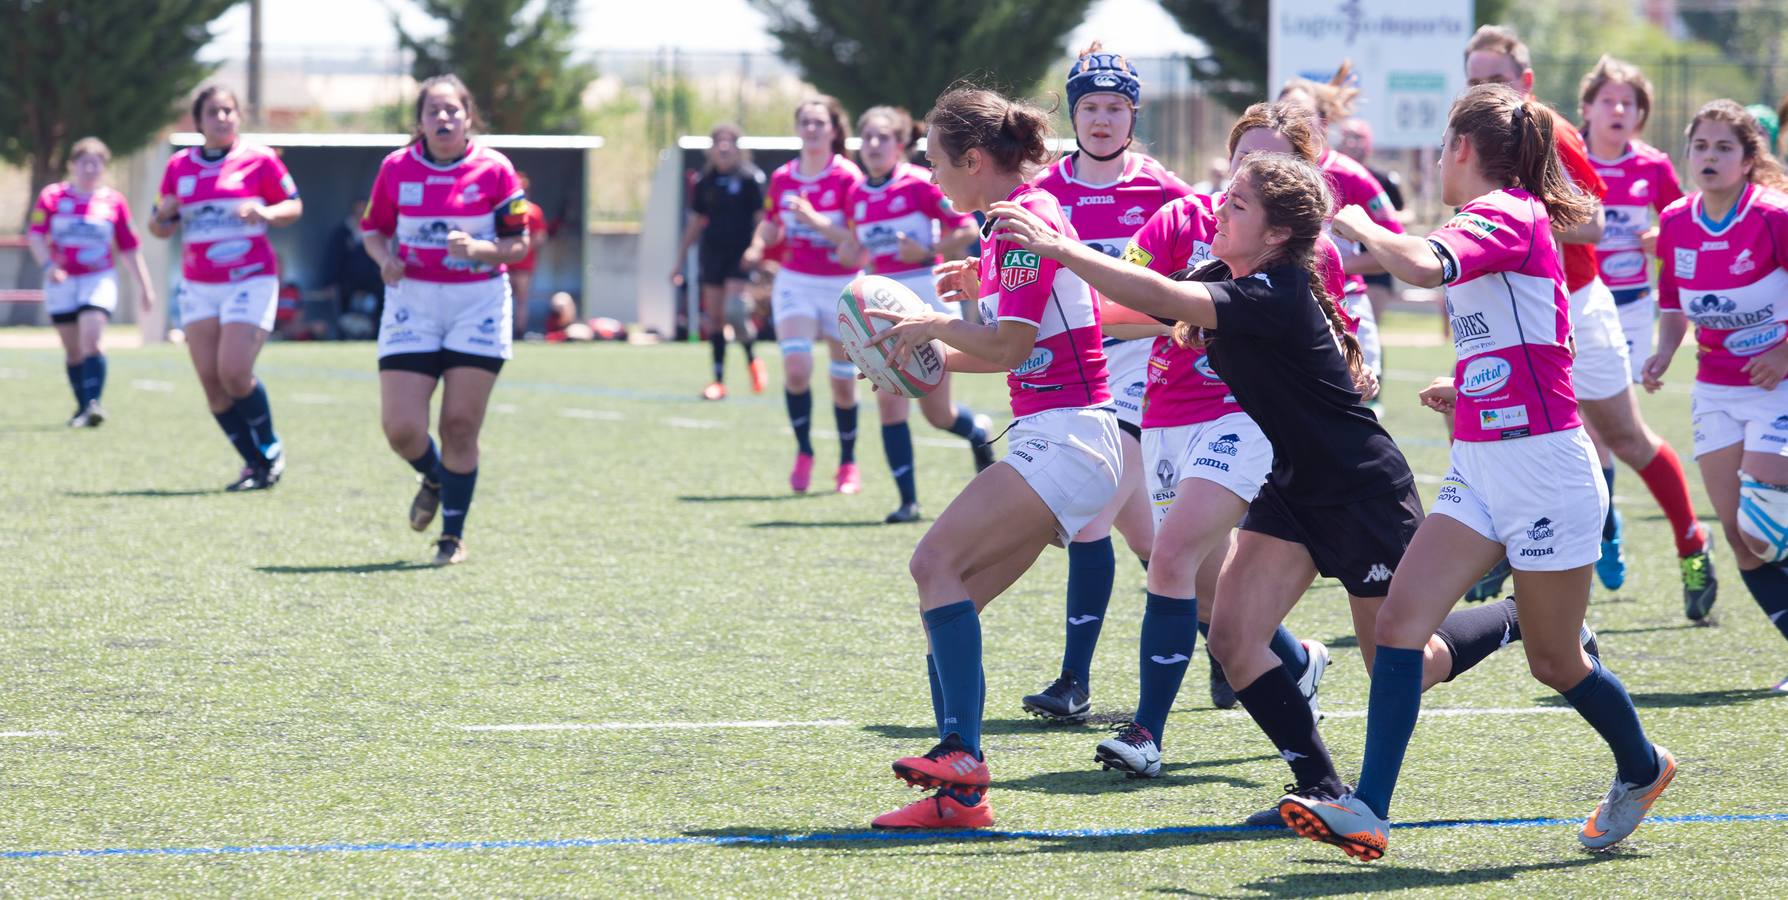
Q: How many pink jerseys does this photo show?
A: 12